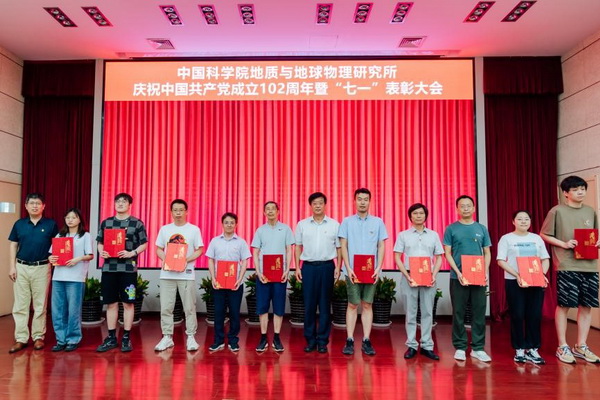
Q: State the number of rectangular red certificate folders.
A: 10